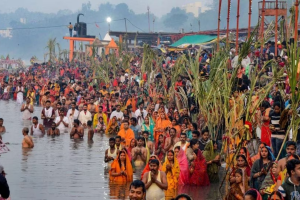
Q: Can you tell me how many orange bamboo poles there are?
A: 7